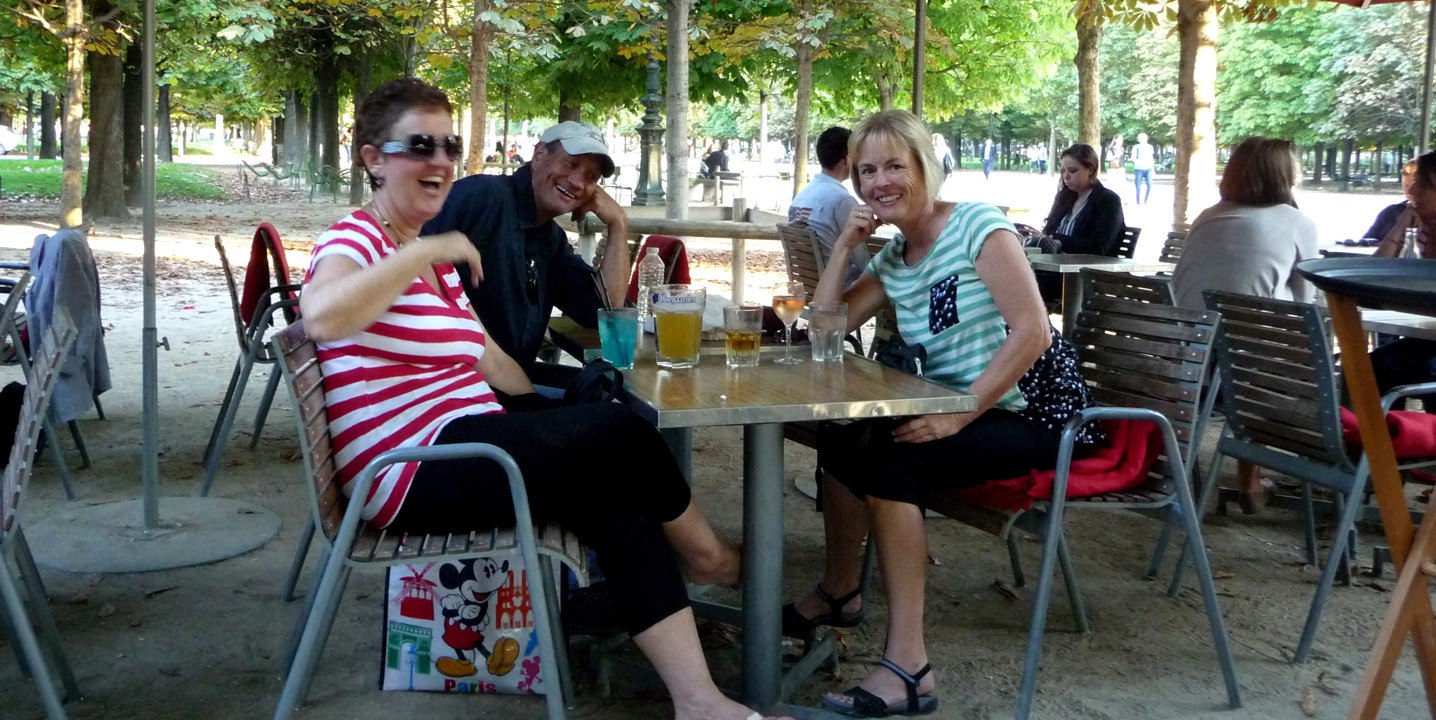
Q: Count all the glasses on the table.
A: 5